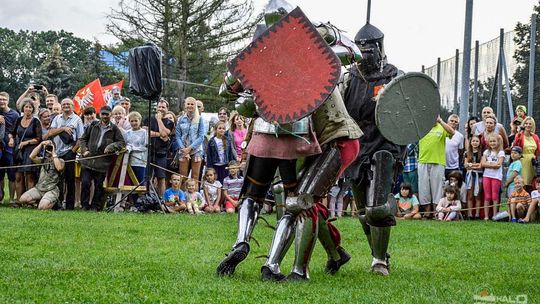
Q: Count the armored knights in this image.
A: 3